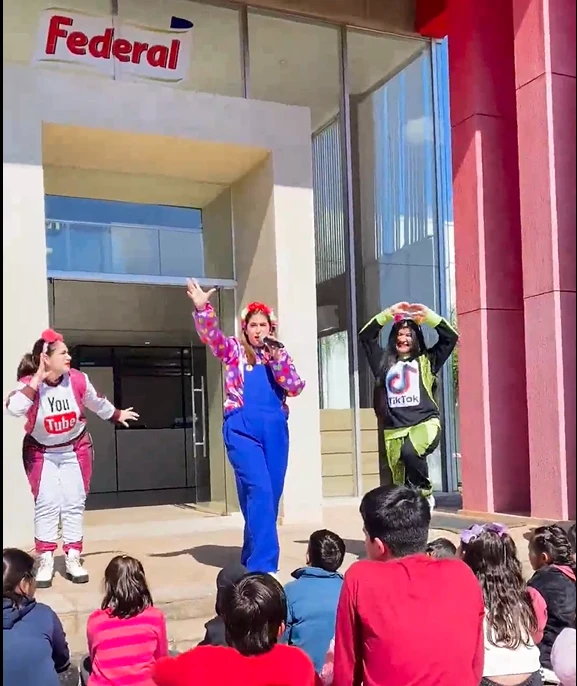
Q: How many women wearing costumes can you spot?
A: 3